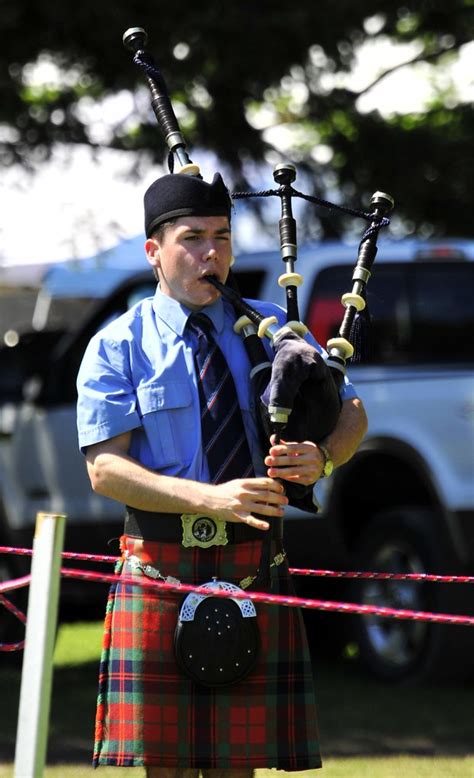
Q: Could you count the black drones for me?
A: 3